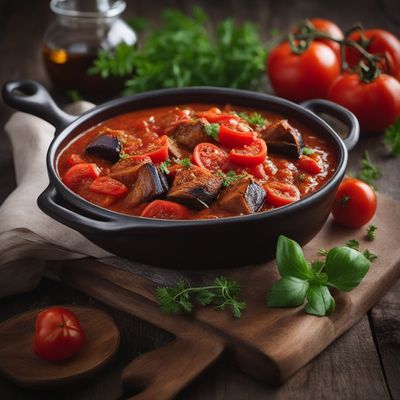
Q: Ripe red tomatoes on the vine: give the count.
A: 4